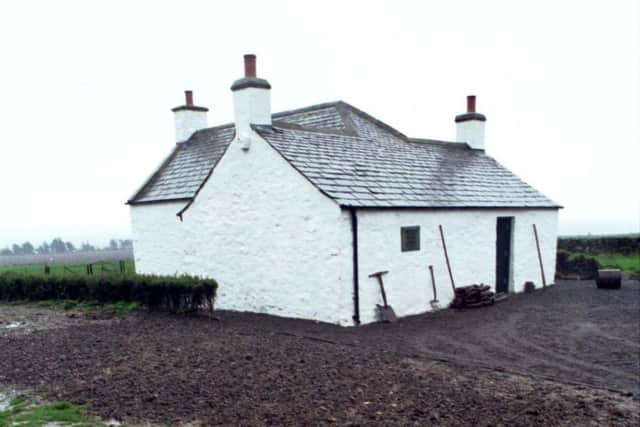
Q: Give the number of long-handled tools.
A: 4